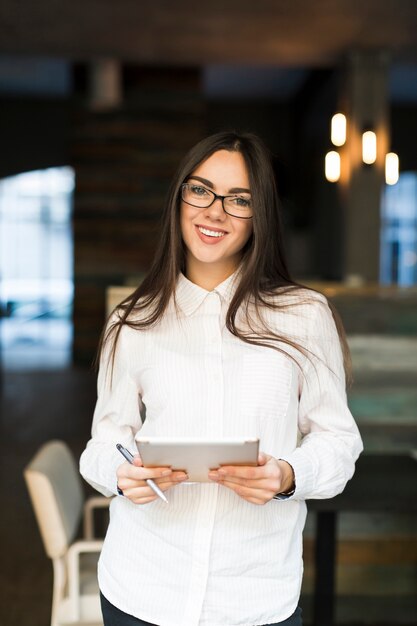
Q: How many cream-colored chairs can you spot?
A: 1